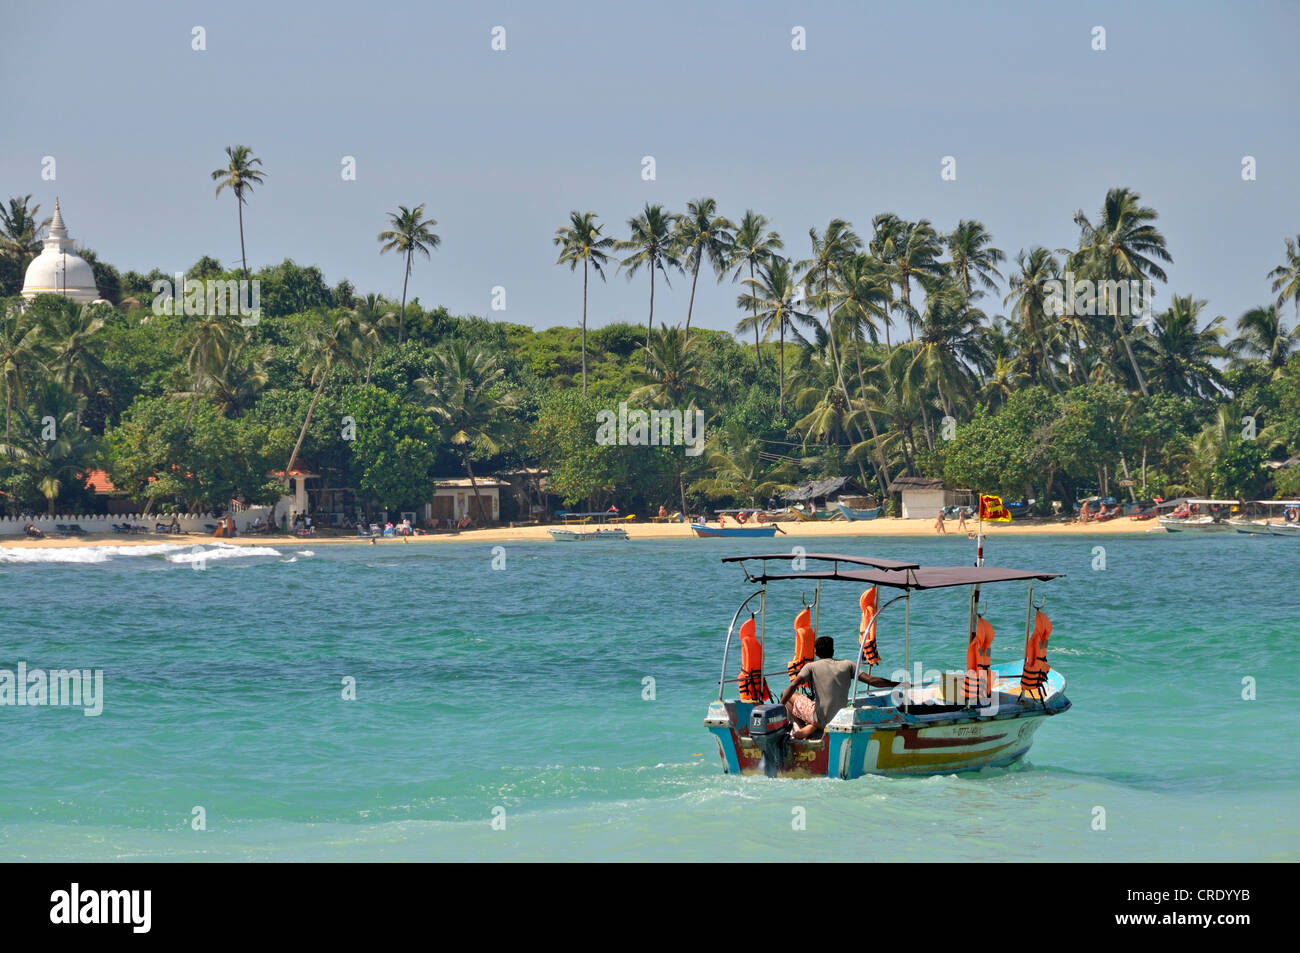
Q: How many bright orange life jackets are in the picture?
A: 5